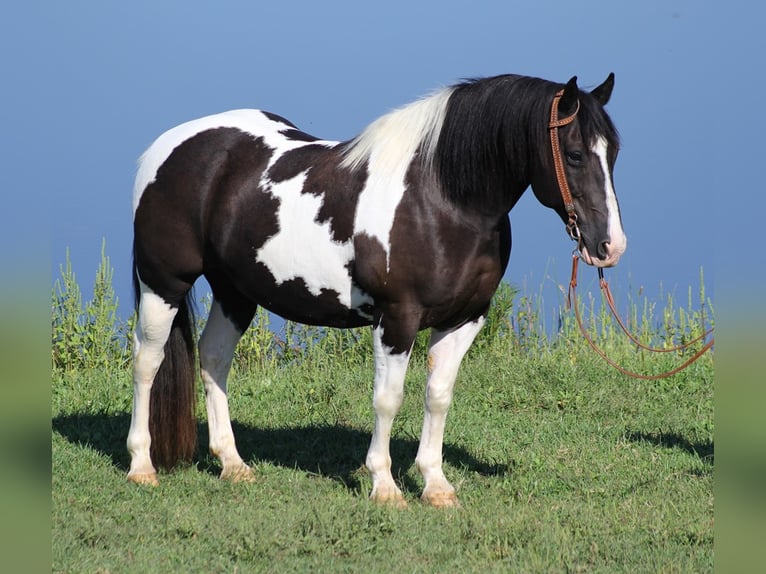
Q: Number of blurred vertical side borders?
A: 2